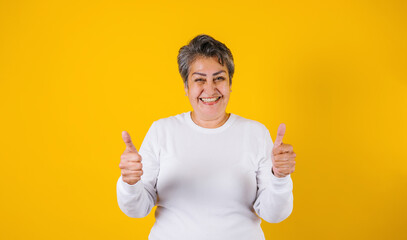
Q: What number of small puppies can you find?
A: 0